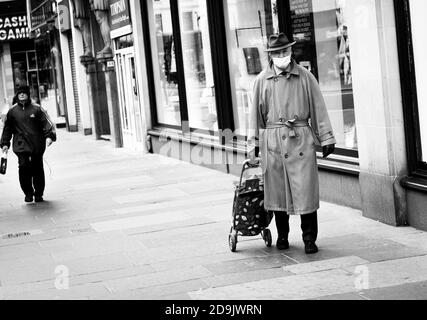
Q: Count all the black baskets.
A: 1